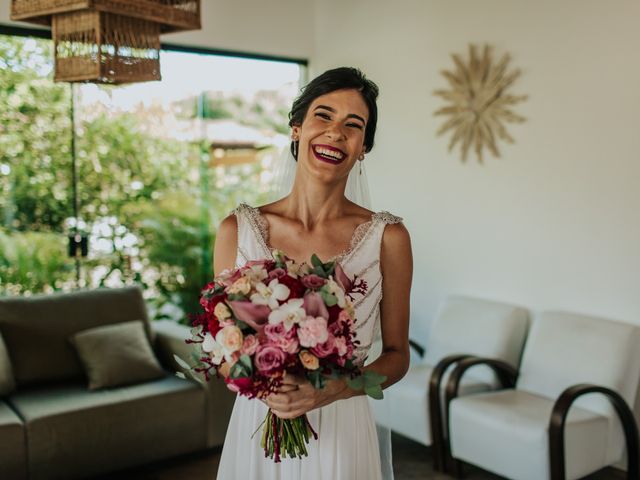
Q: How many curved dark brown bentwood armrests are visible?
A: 4